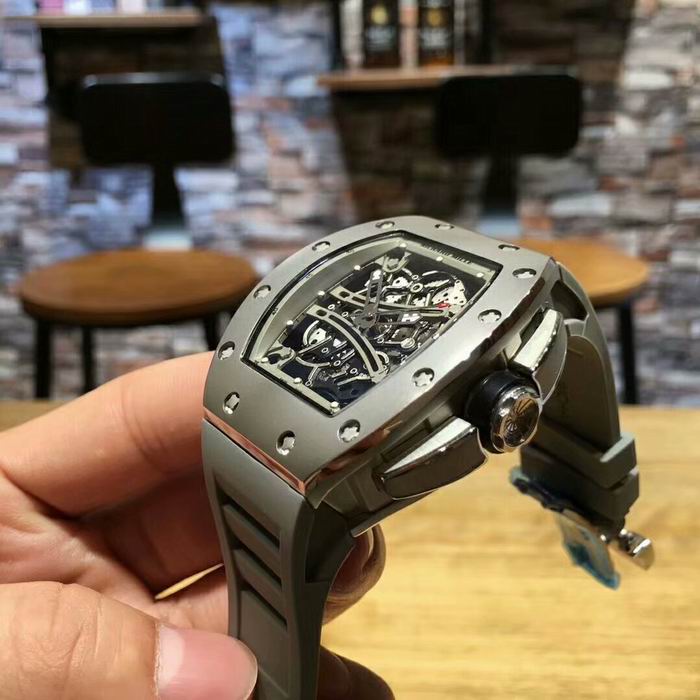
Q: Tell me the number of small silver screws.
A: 12